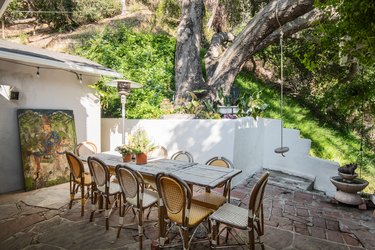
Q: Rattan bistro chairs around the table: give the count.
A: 9